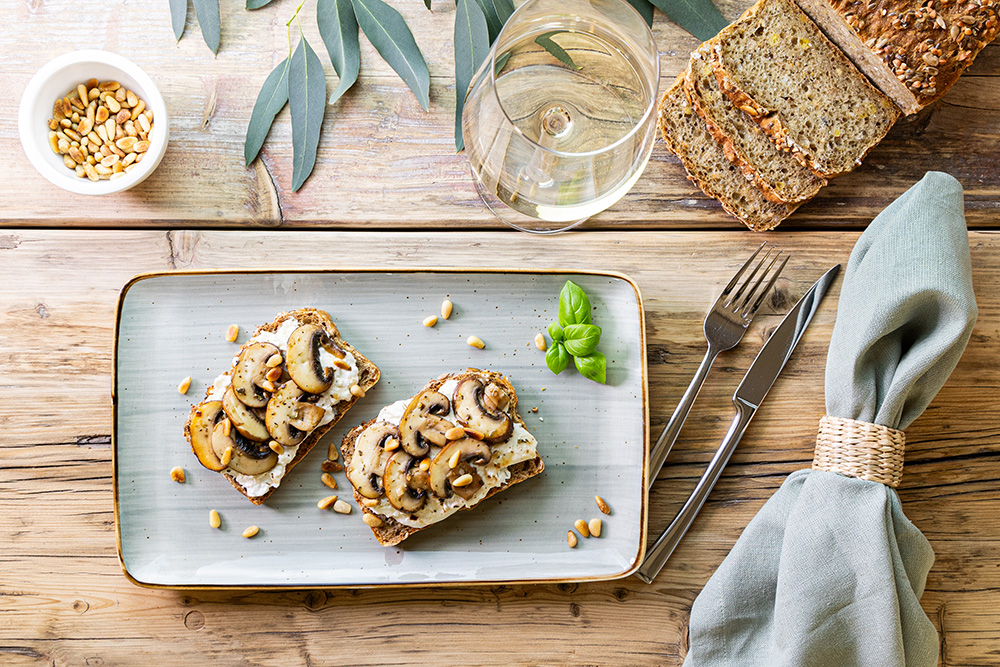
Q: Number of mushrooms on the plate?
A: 11